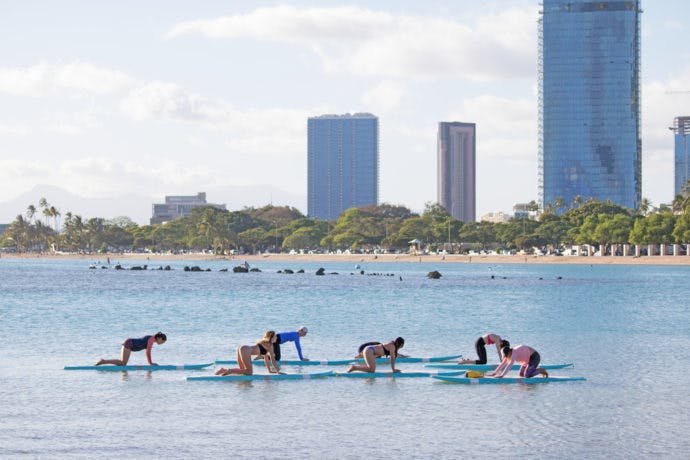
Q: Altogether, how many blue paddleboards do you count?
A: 7